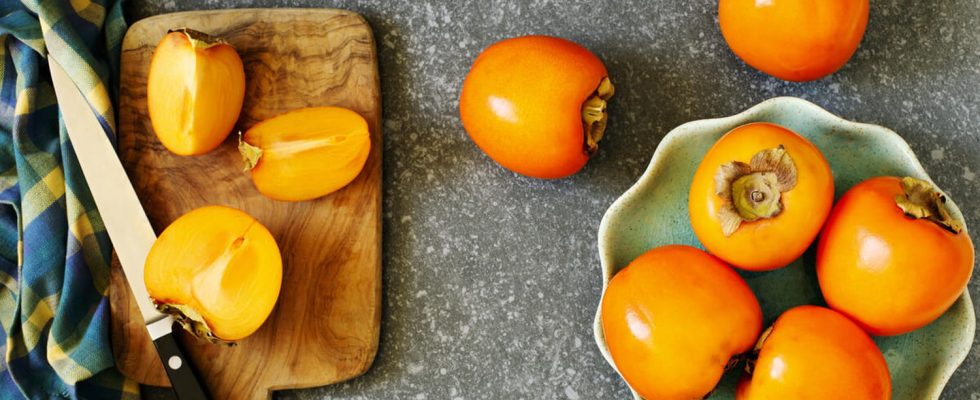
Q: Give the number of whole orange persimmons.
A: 6